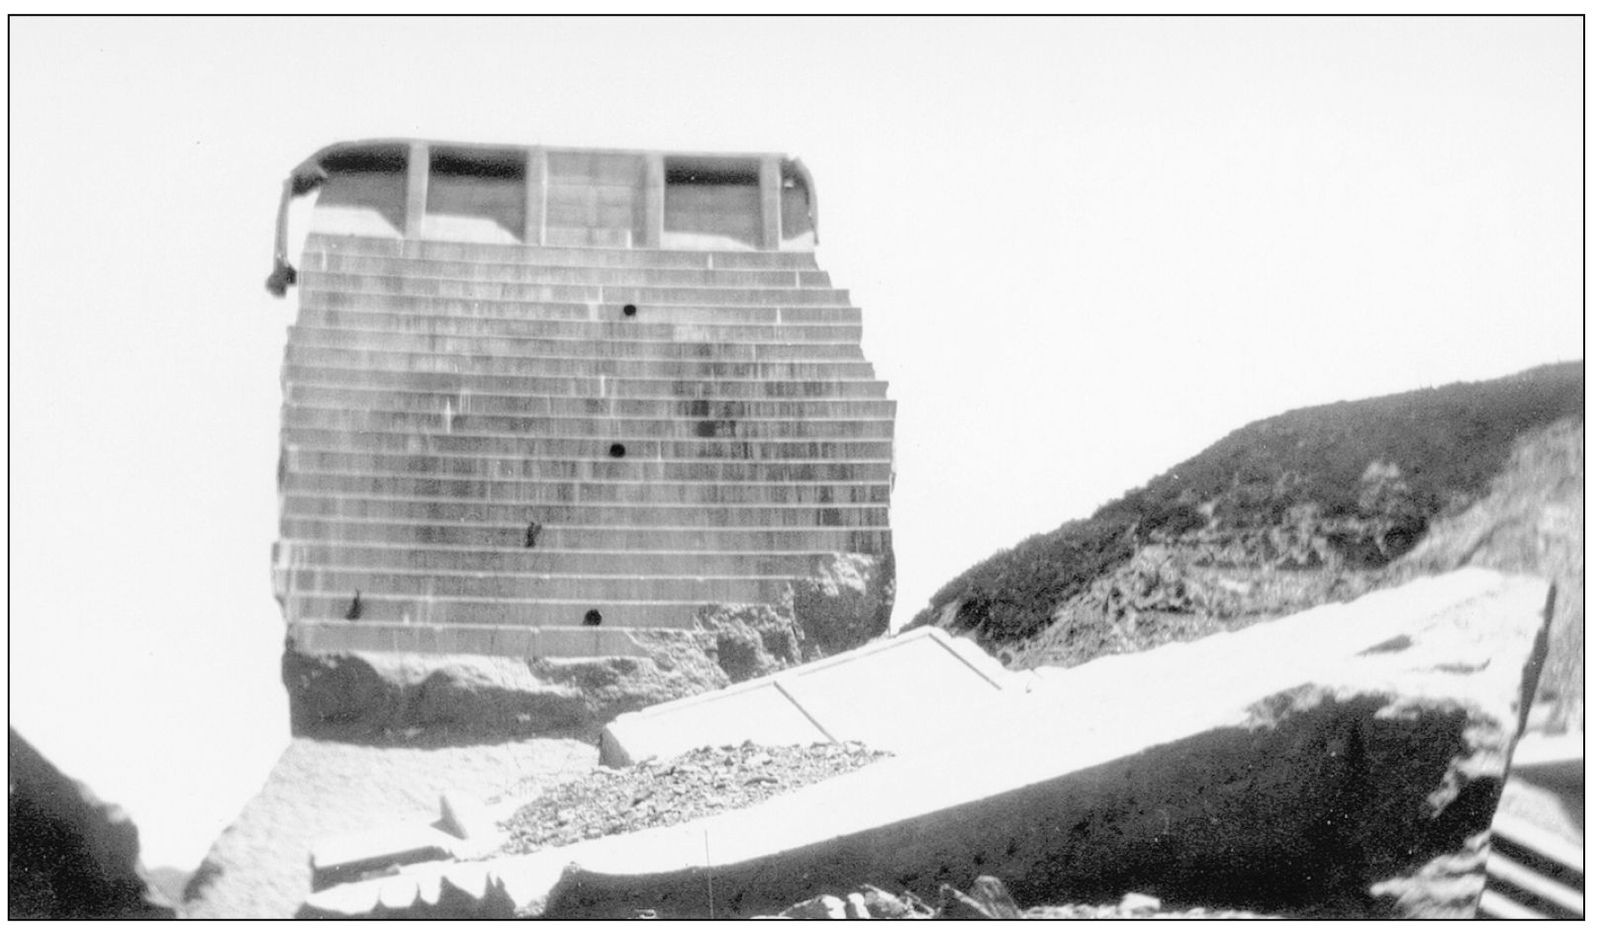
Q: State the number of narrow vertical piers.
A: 4